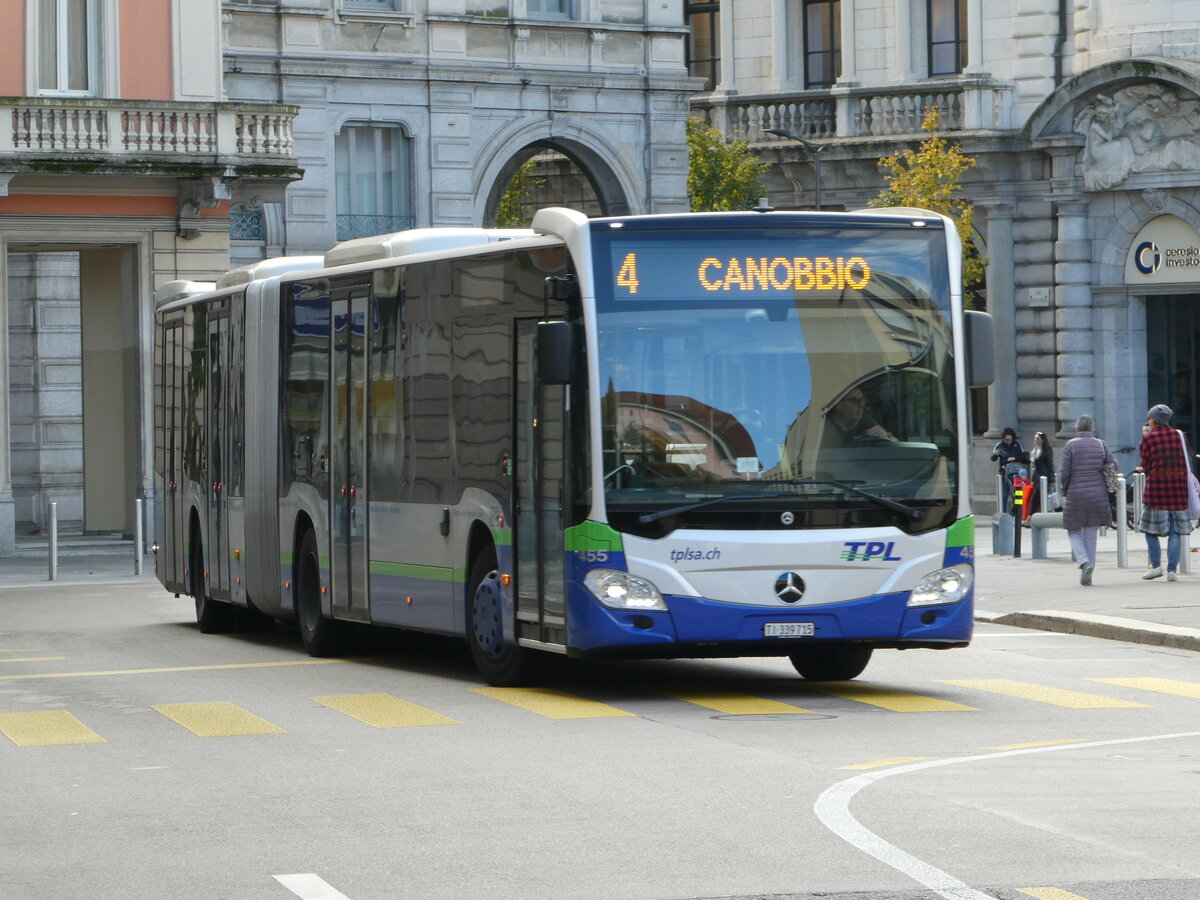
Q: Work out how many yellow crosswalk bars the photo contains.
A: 8